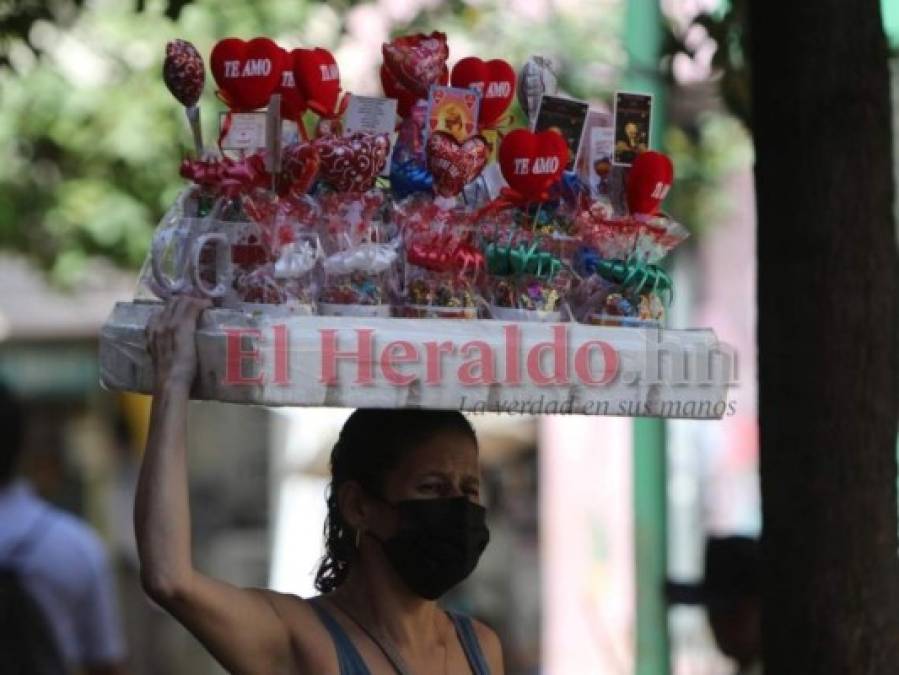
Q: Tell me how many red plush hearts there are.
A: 6